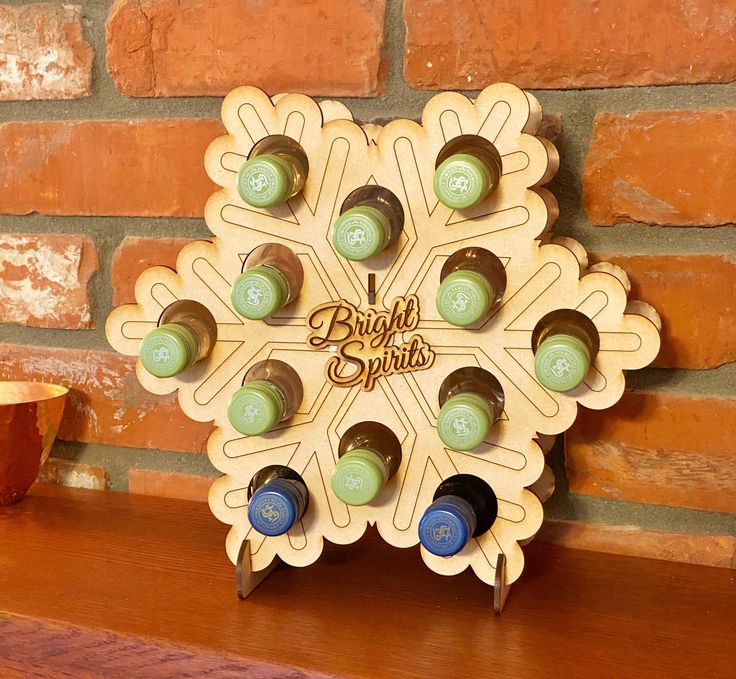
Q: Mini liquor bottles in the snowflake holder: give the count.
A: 12